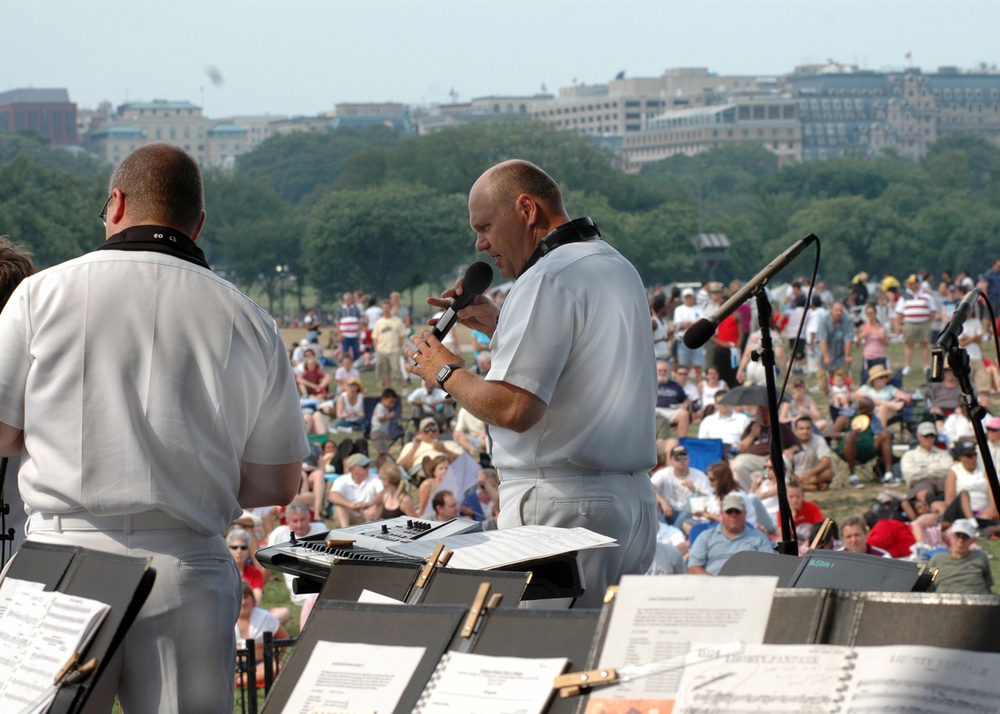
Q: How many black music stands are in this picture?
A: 5